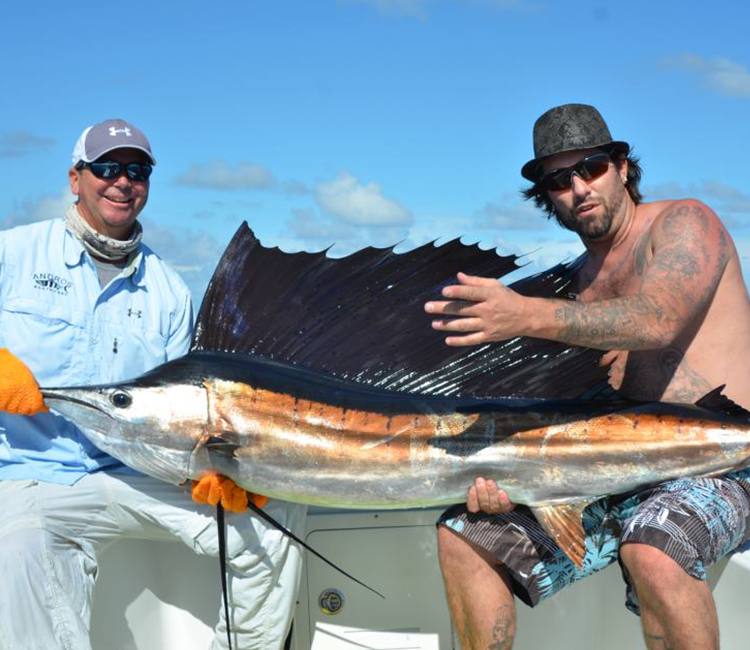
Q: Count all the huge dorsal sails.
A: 1